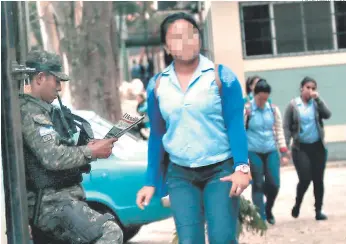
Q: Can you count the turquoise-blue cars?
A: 1